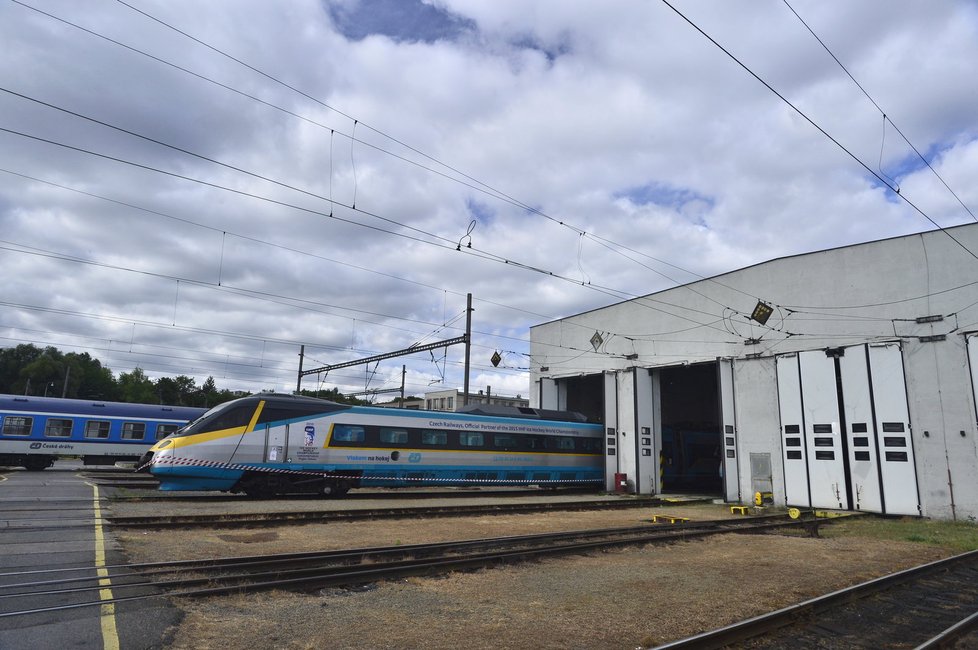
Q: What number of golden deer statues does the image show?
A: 0